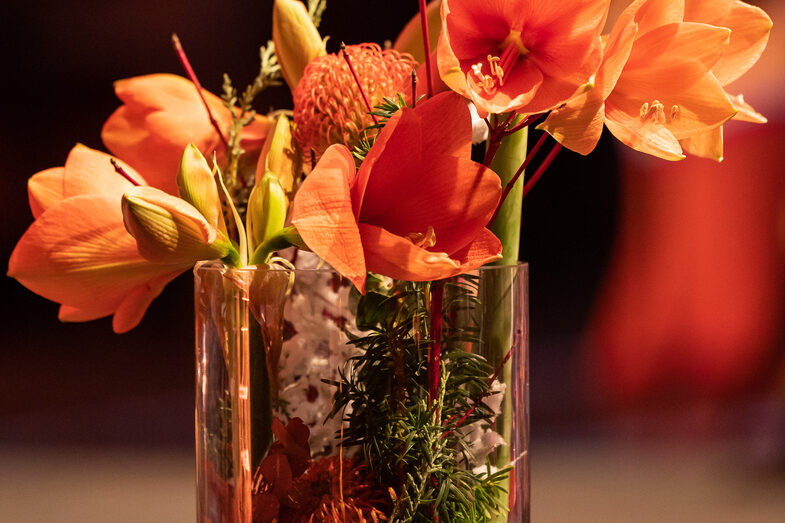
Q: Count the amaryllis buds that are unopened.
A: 5